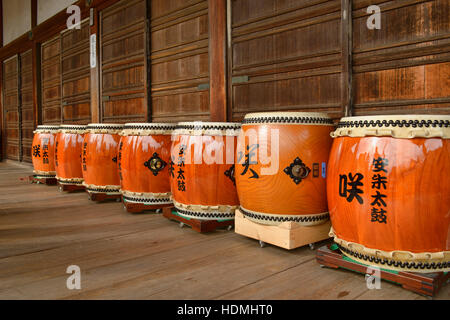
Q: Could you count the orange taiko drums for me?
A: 7